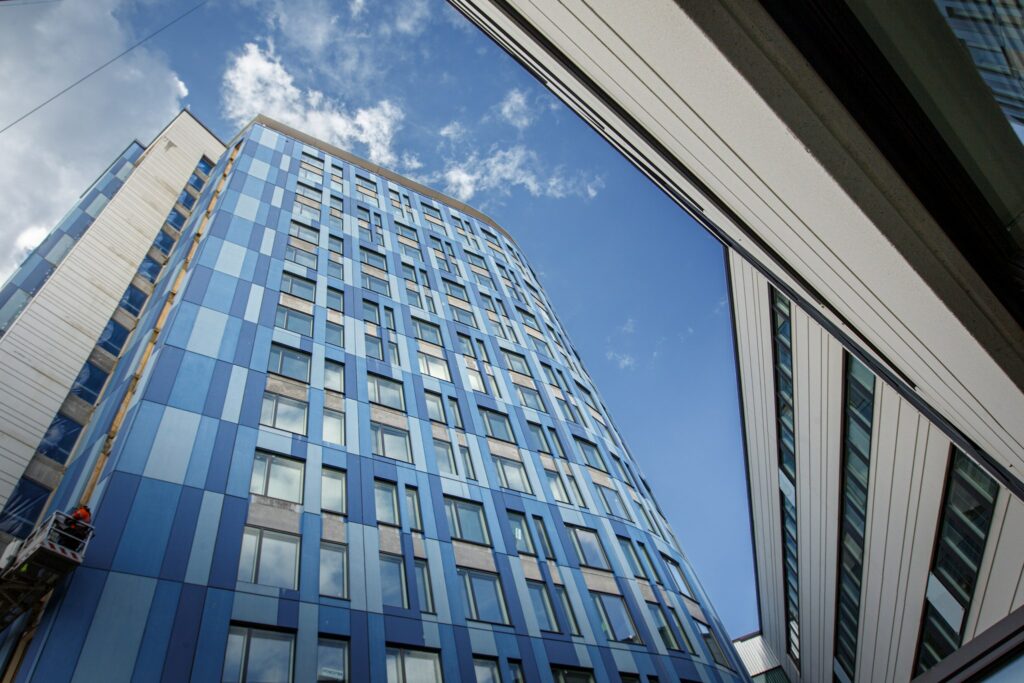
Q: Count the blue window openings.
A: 11